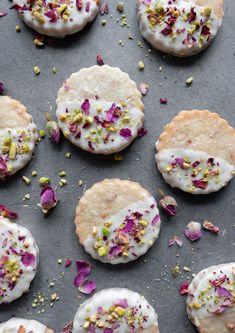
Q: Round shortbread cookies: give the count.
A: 10